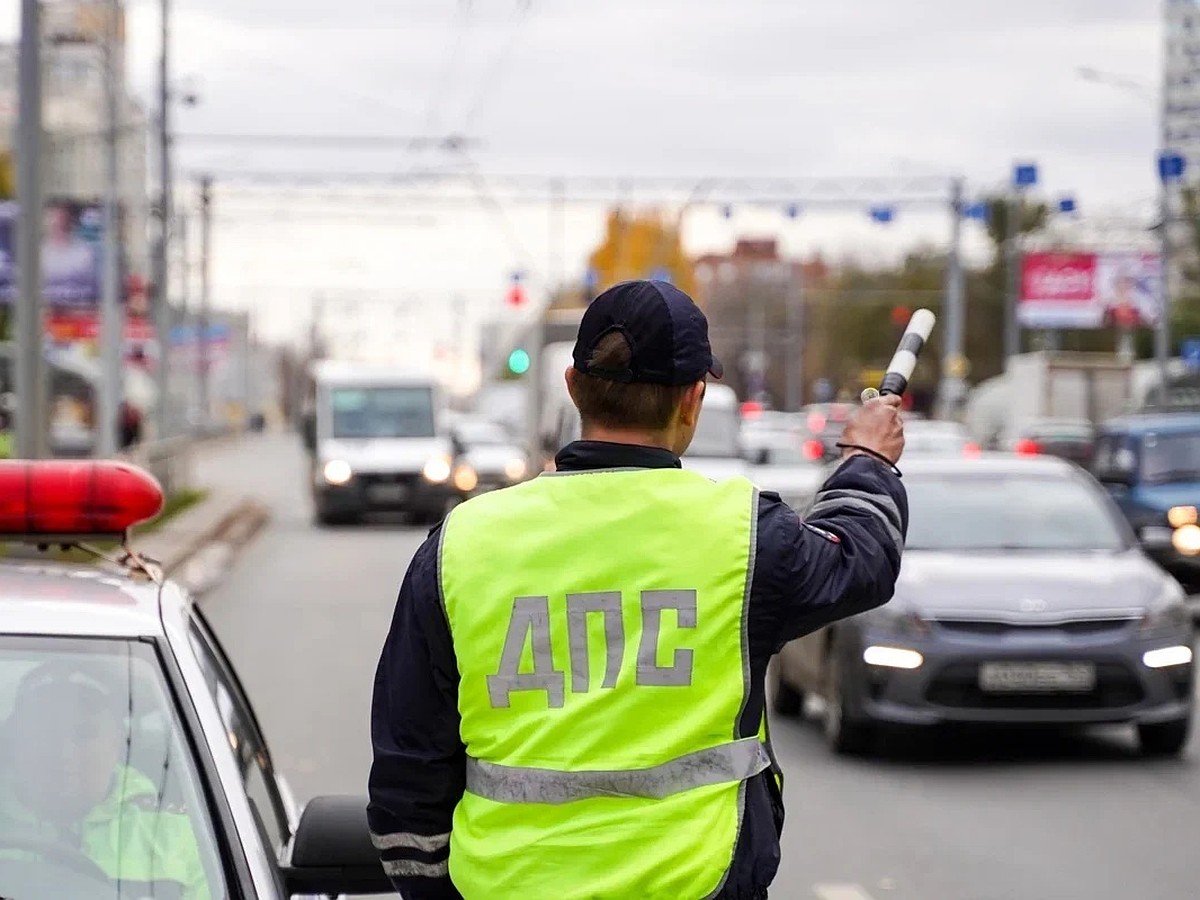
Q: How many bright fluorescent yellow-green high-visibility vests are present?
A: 2